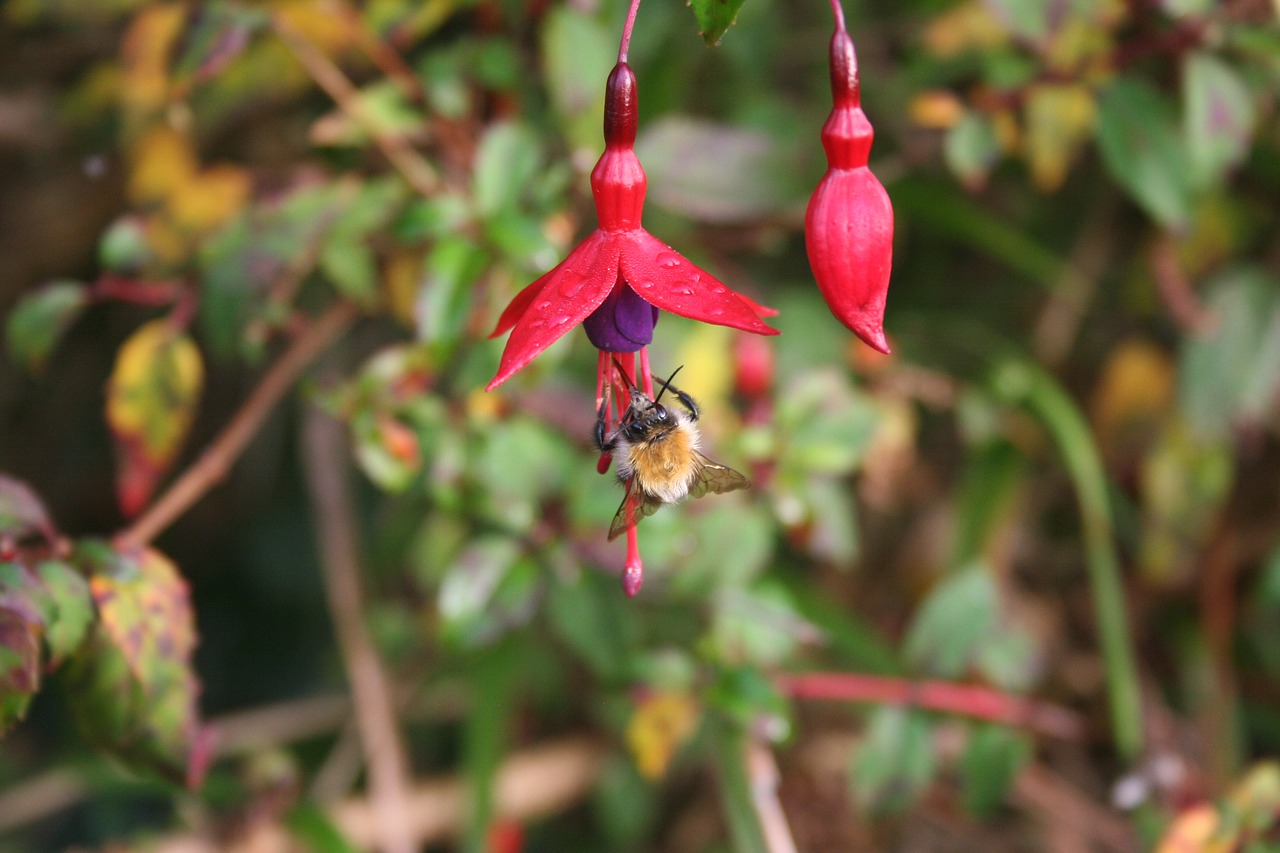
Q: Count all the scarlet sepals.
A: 4